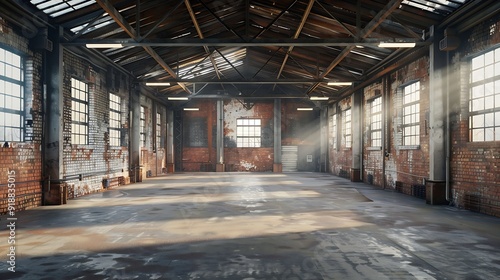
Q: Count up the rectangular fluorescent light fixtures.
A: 8